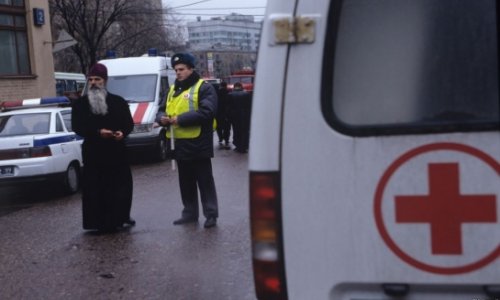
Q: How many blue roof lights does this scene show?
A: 3